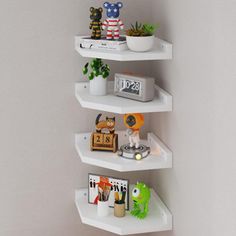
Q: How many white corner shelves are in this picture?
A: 4